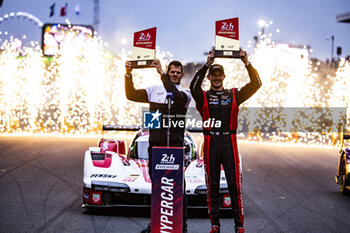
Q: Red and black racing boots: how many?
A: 2